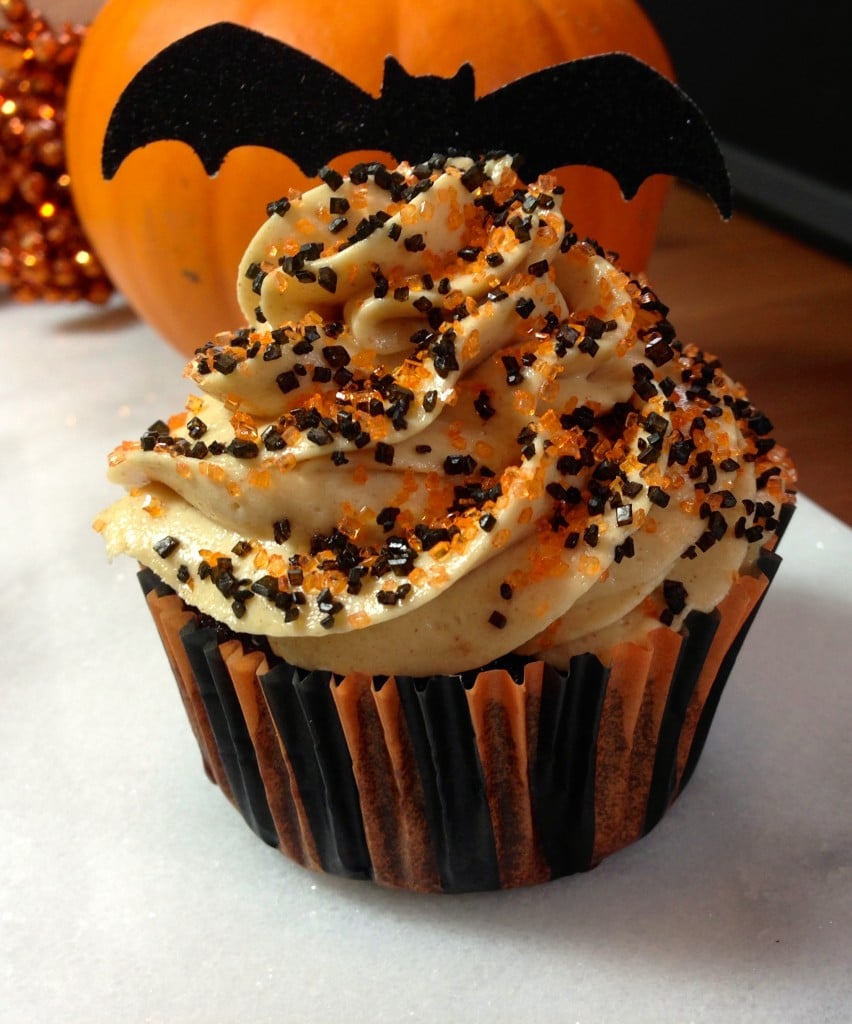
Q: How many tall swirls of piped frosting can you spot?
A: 1